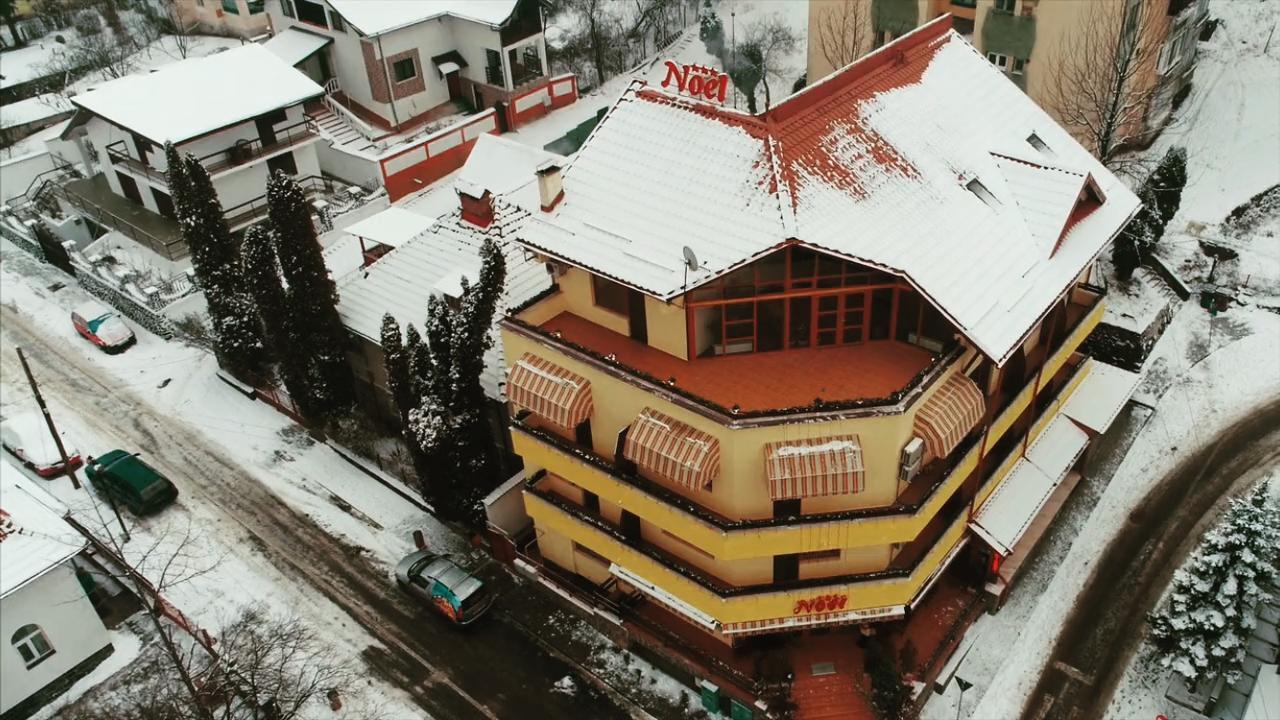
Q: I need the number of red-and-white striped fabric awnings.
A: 4